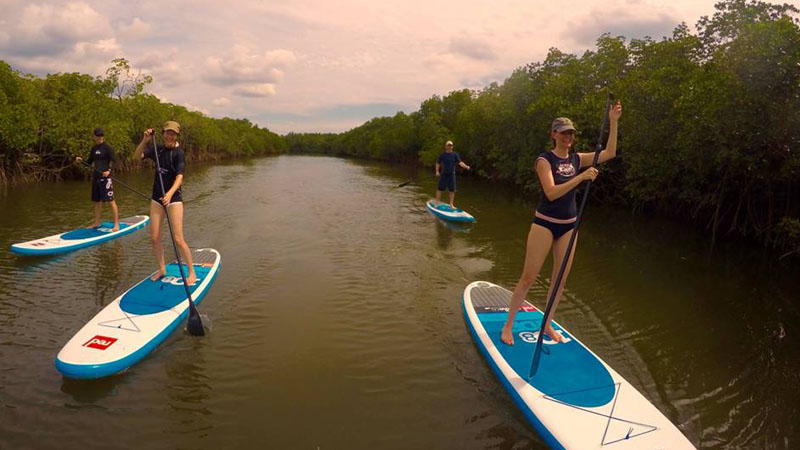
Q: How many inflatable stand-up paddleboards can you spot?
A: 4